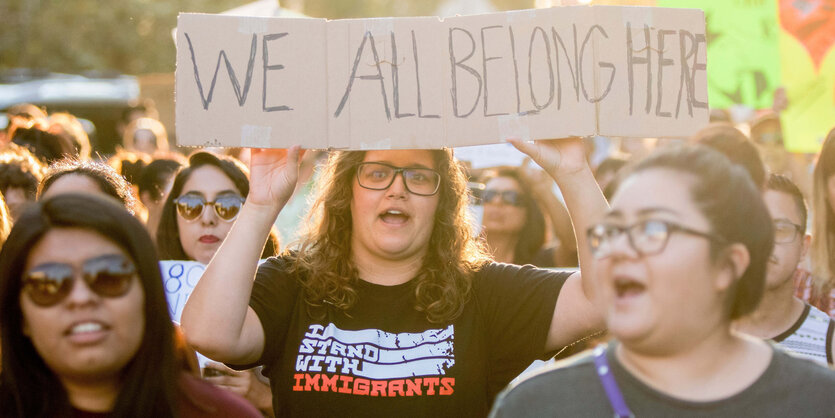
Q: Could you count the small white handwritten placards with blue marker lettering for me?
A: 1